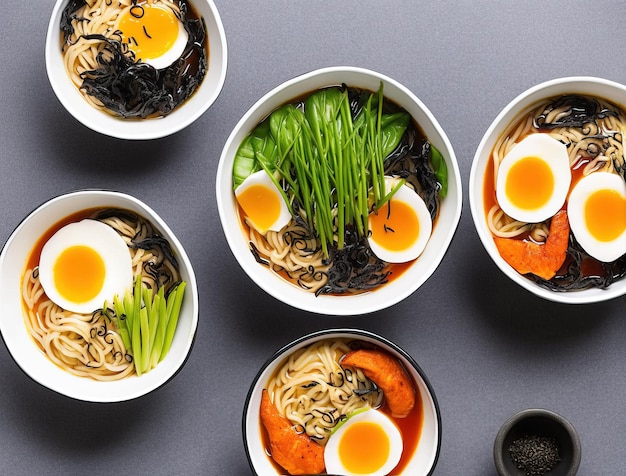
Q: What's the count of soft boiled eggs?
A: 7